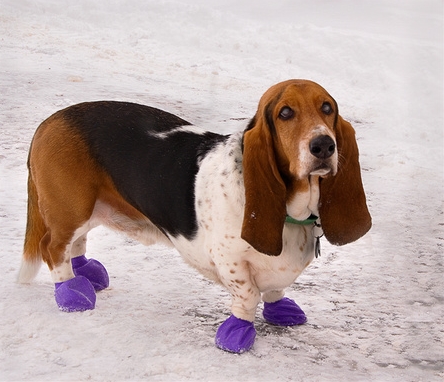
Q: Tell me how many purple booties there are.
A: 4